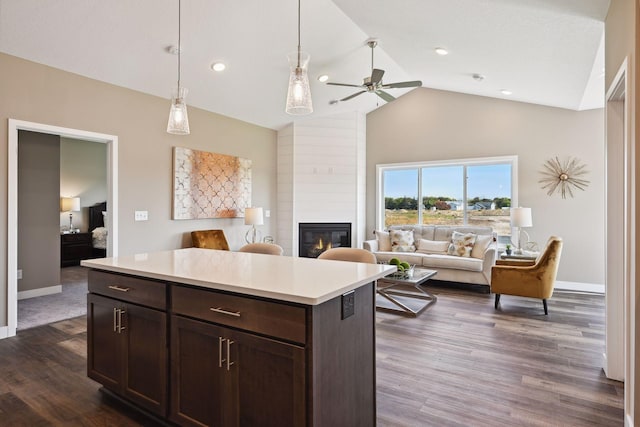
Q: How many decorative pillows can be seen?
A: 5